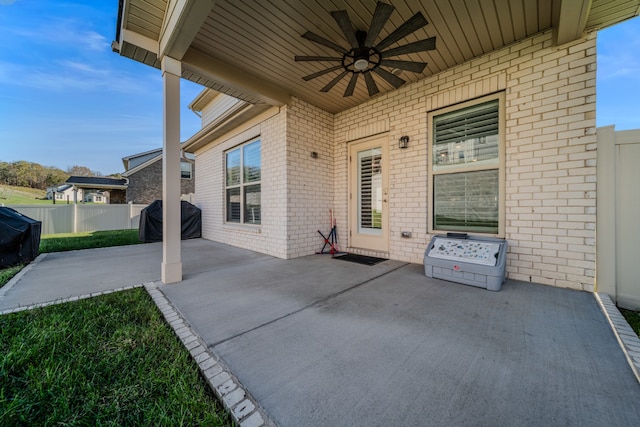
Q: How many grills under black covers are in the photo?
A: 2